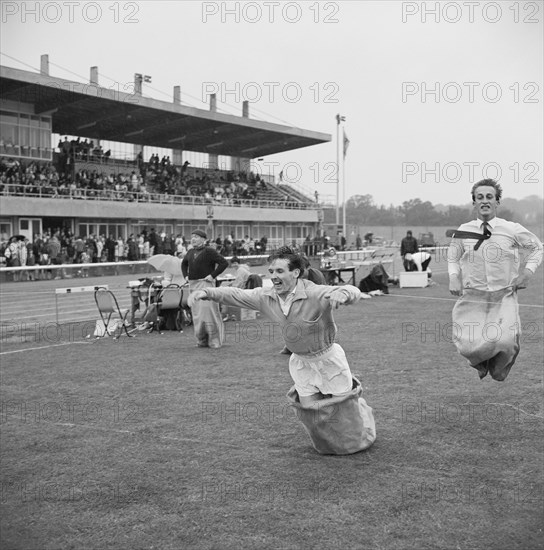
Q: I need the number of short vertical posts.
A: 6